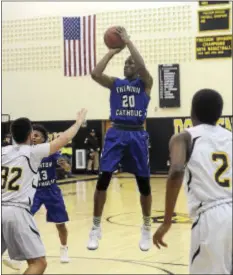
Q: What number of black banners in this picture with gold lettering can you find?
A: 3